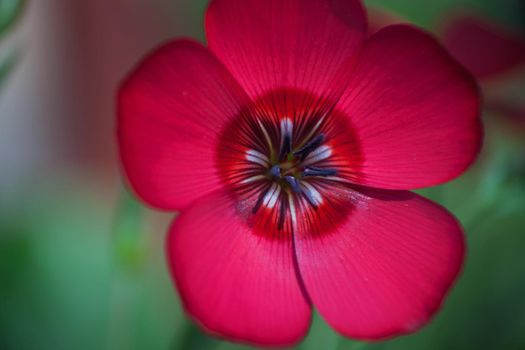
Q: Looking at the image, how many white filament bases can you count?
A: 5